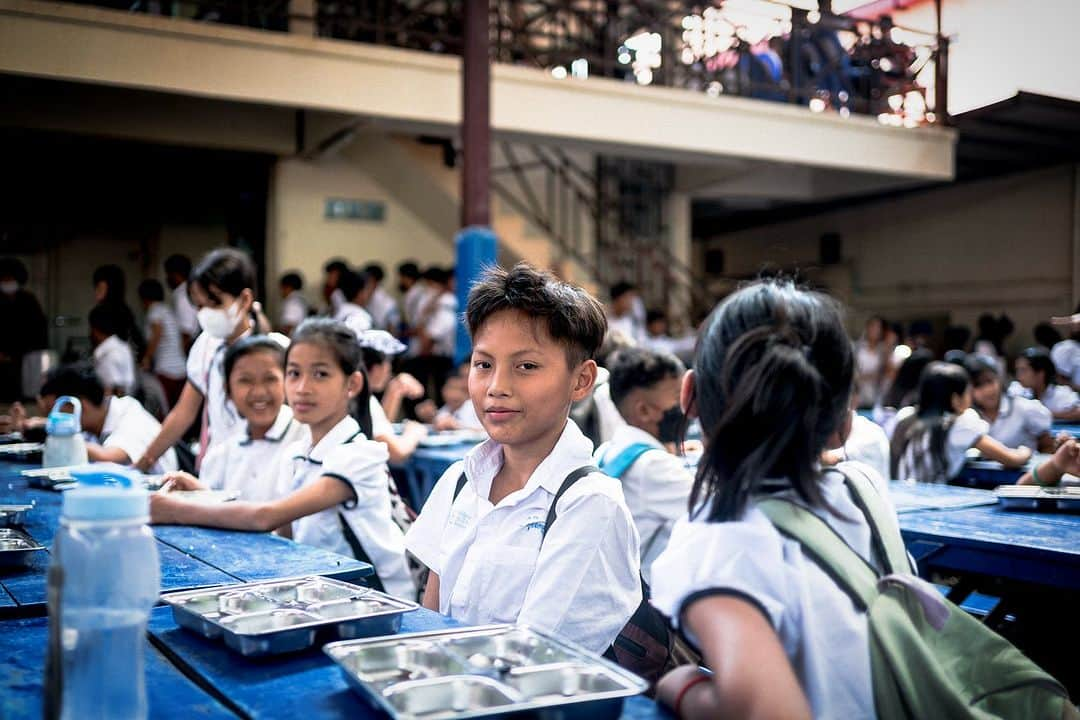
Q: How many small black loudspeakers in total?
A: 2